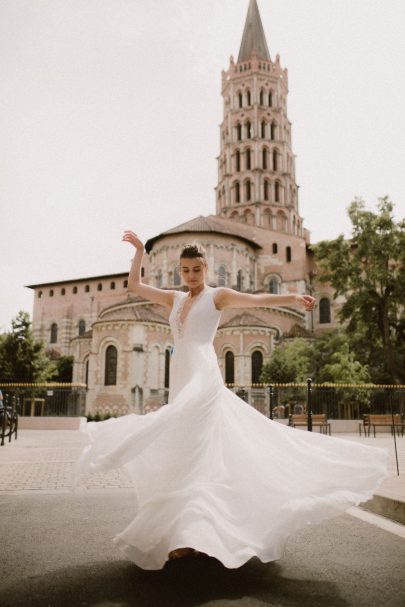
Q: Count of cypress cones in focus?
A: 0